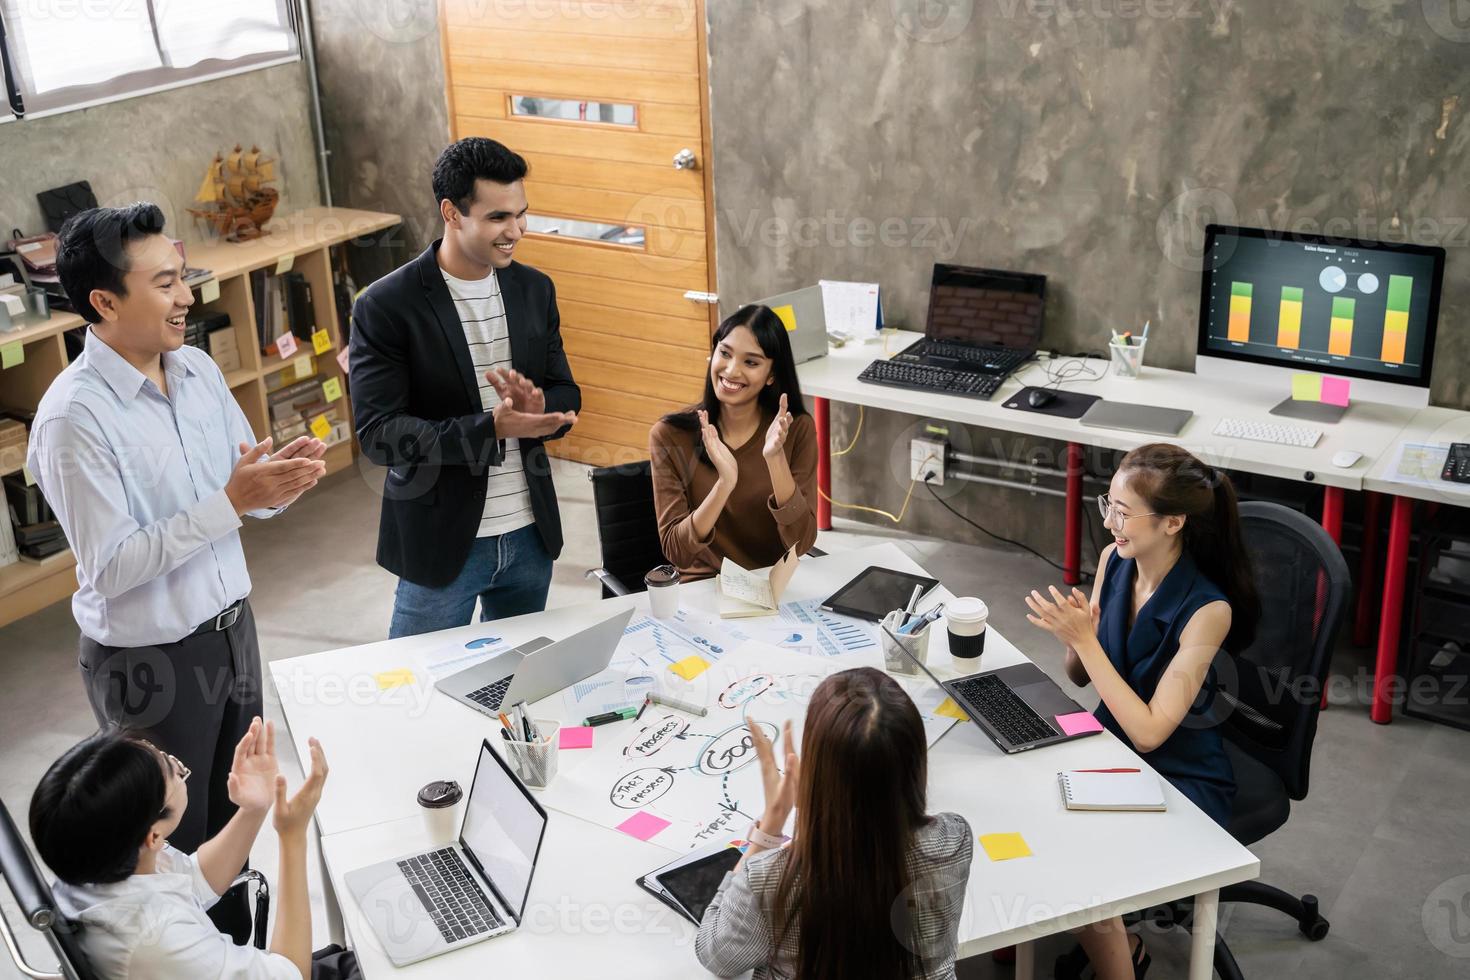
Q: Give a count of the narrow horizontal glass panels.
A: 2